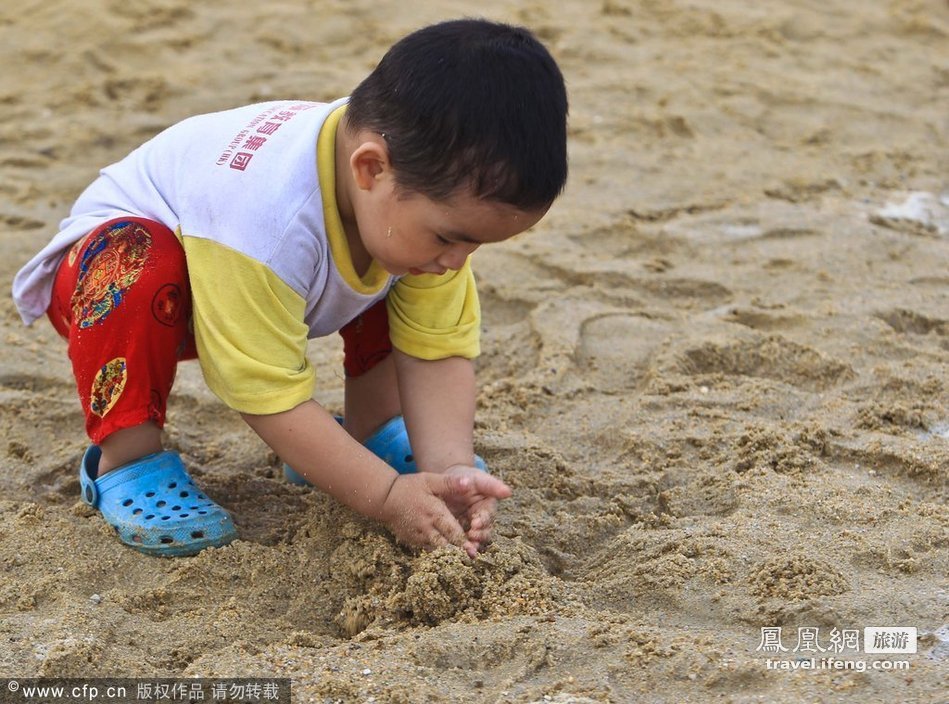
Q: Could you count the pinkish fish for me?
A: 0